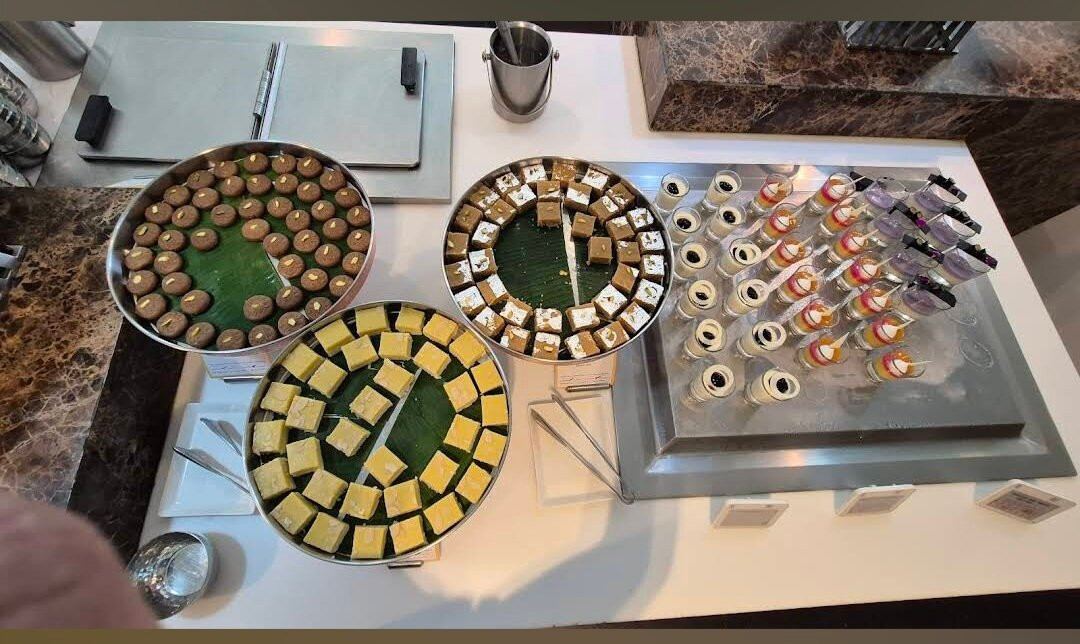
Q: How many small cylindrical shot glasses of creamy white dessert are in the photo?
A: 12